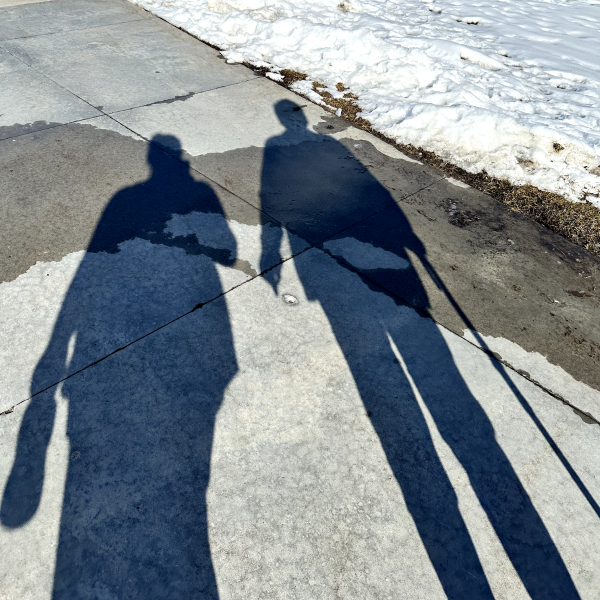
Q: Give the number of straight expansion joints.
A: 4